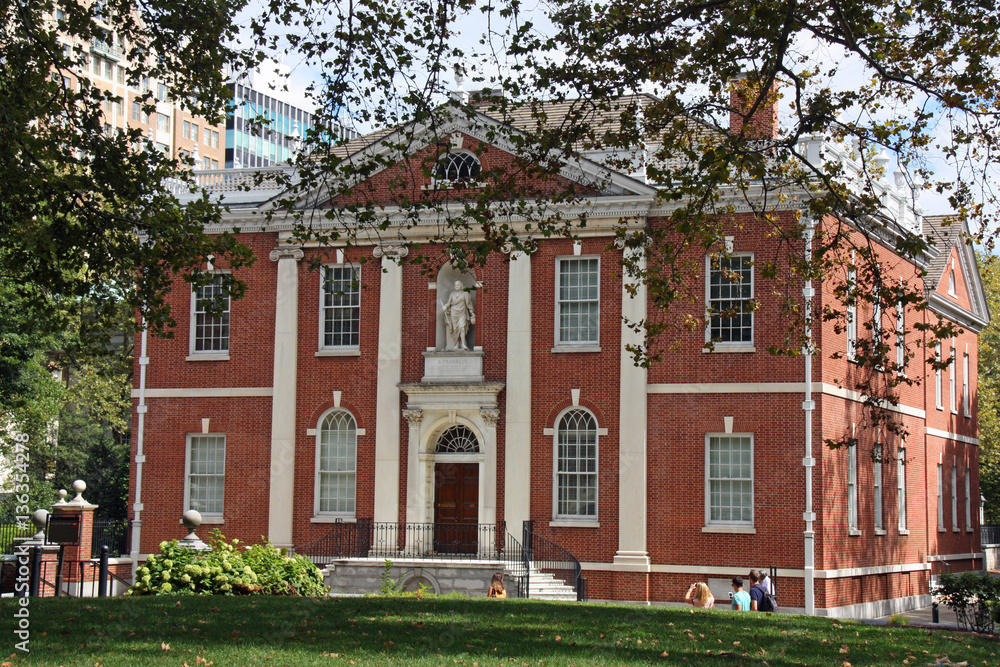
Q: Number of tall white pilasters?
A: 4